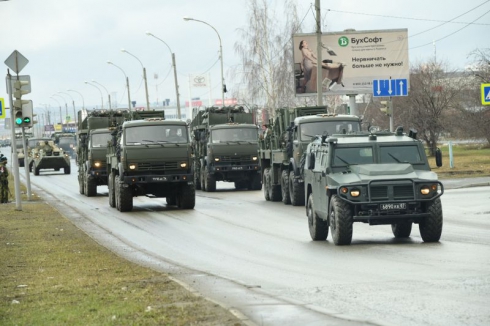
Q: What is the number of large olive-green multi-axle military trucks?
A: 4